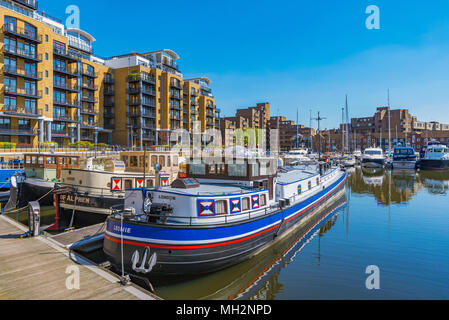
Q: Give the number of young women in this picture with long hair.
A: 0